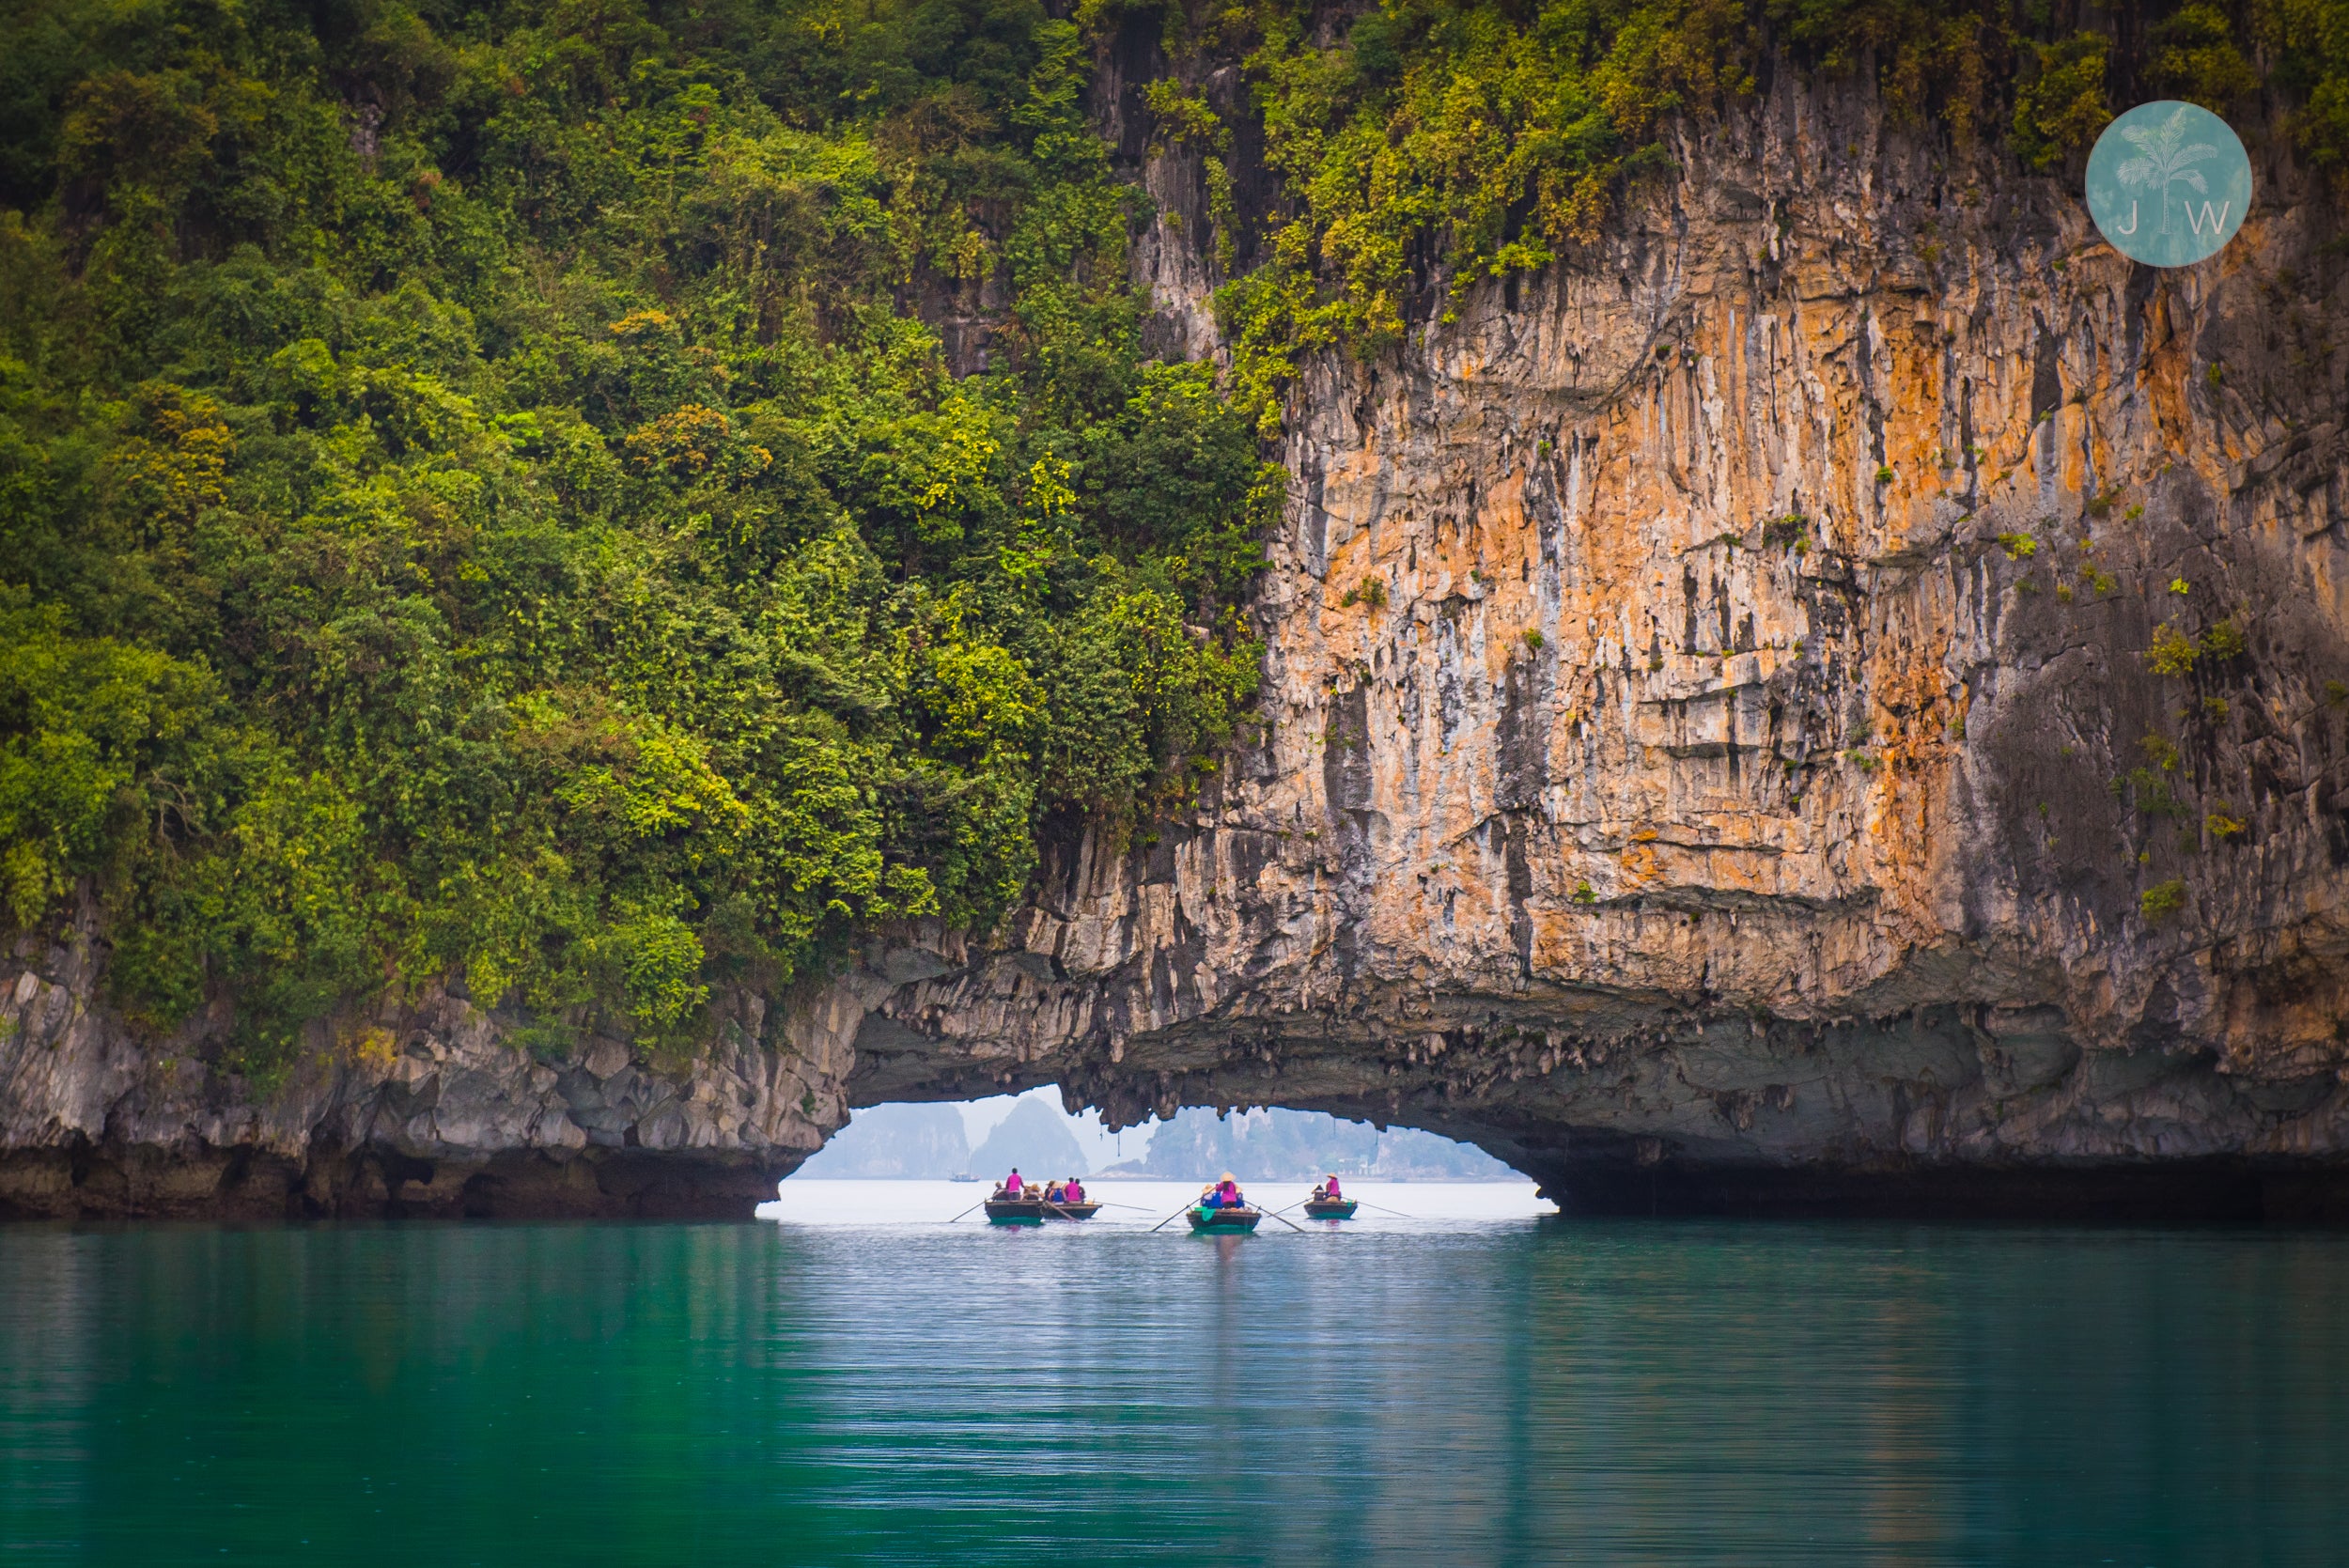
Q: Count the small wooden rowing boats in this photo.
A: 4